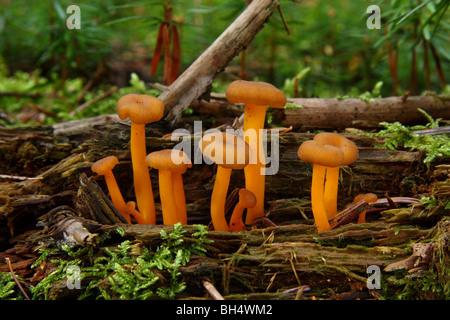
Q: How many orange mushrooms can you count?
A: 11